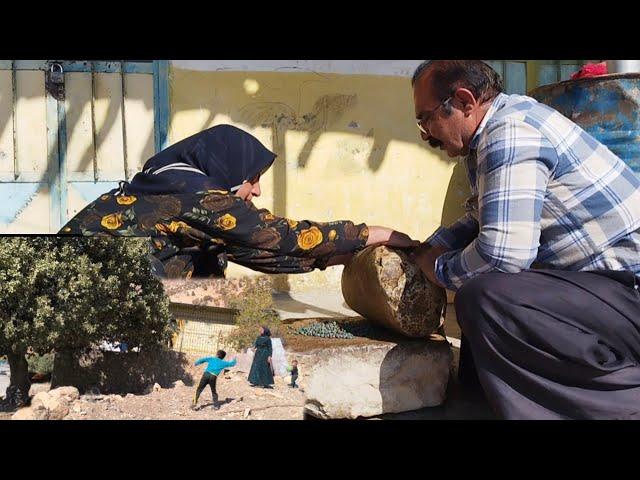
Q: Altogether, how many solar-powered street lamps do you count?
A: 0